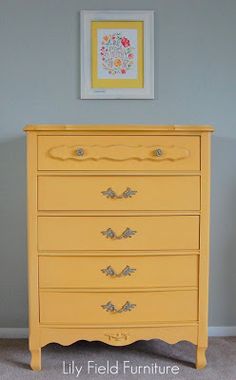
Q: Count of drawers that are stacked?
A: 5